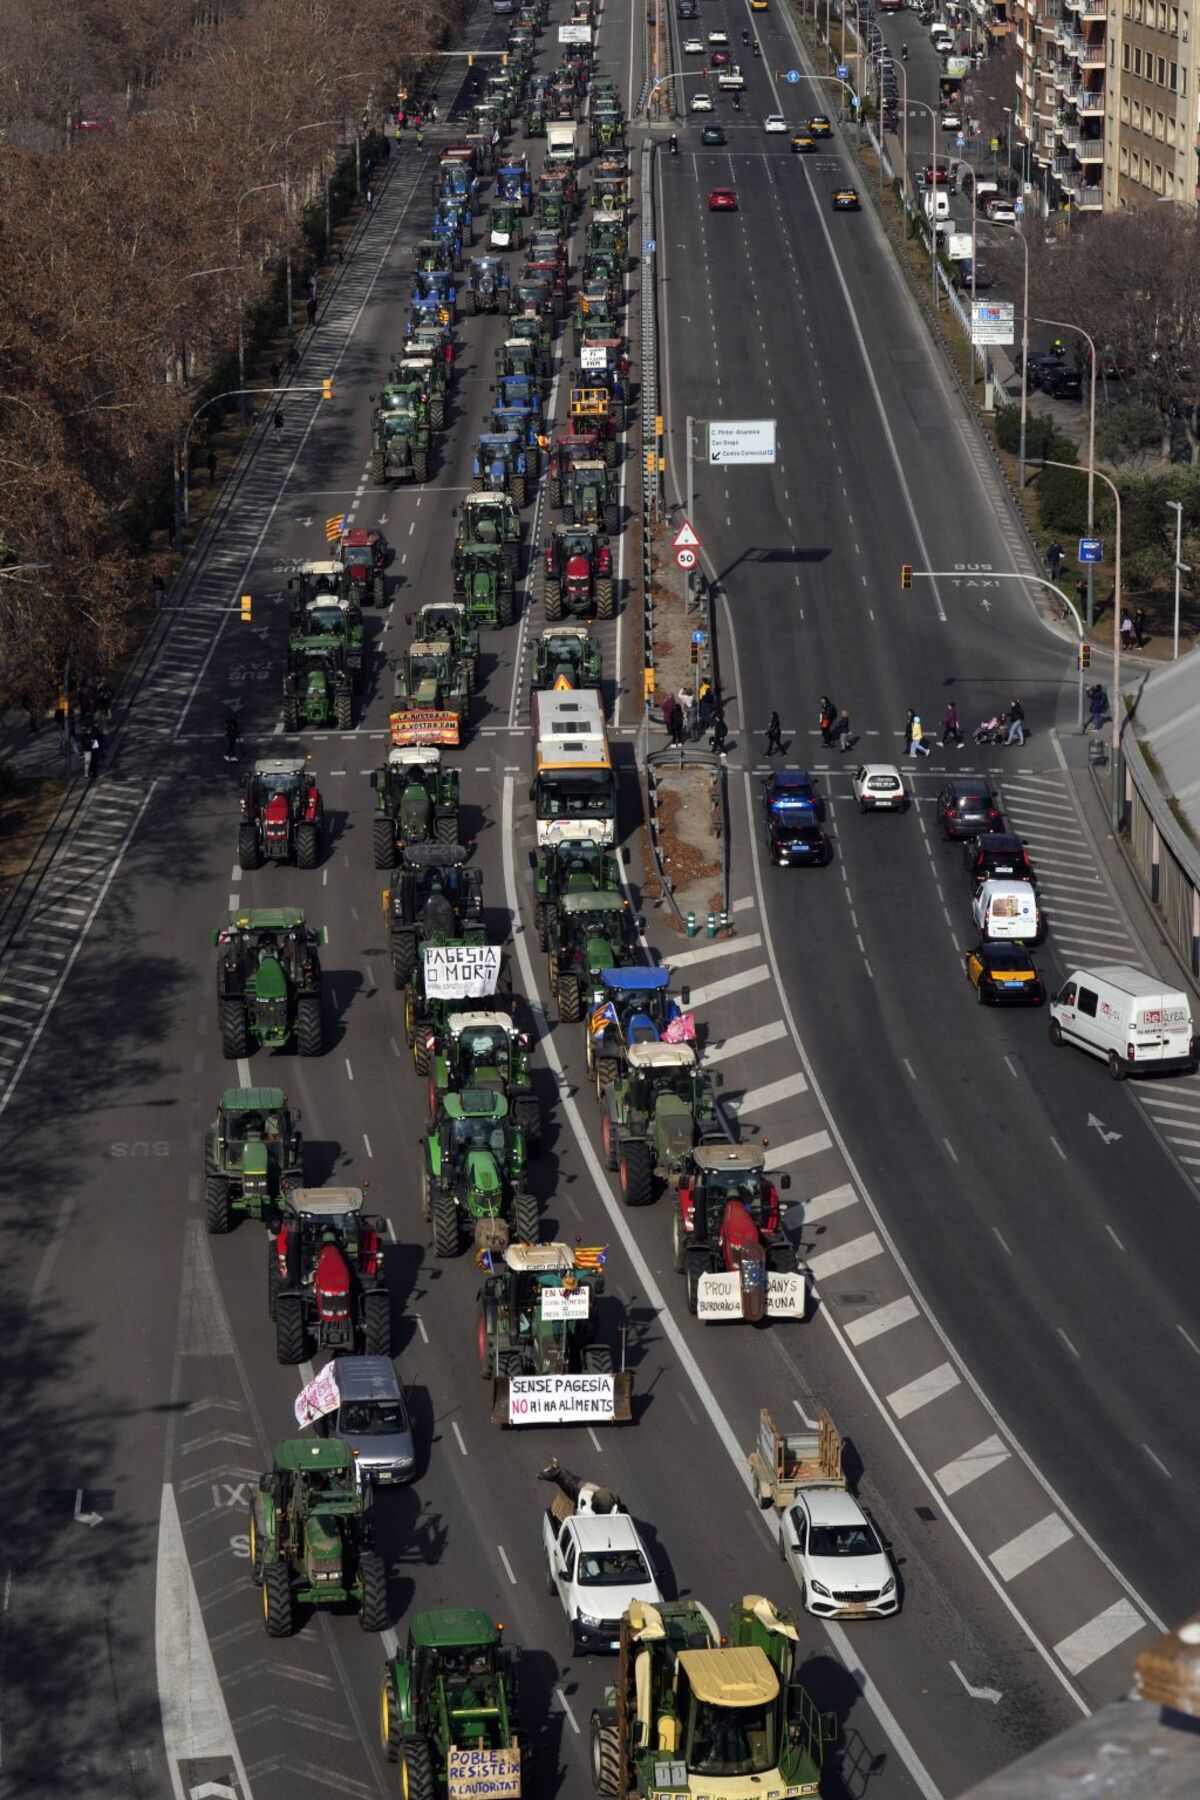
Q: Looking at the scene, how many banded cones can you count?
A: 3